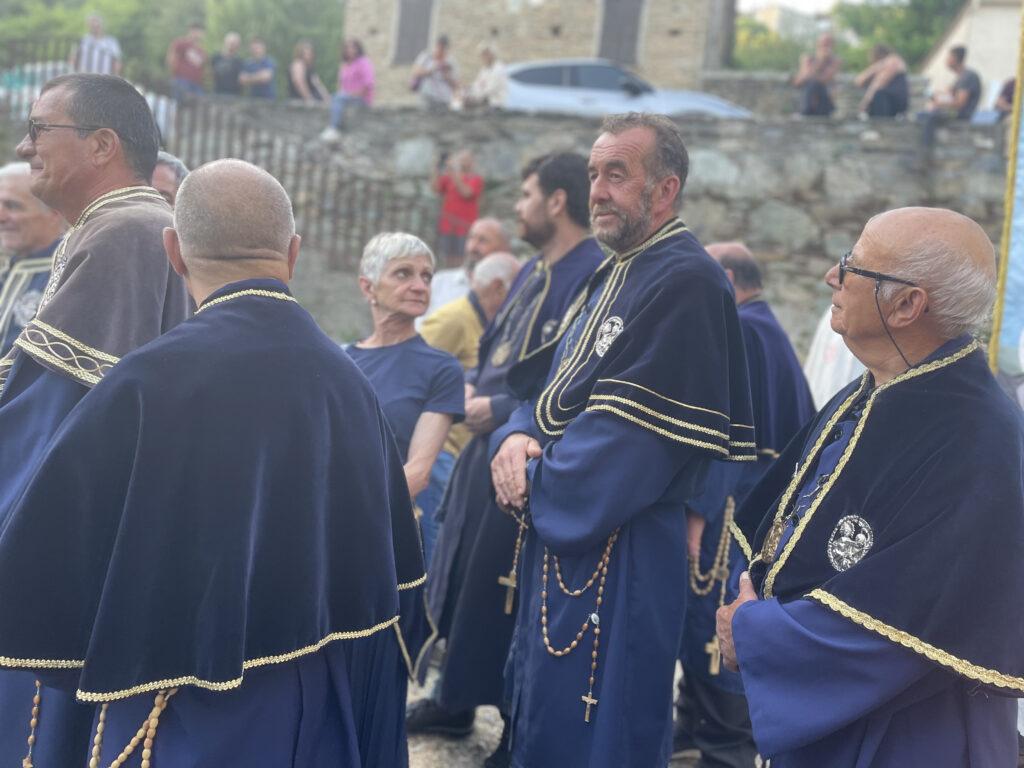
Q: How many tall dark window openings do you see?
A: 2